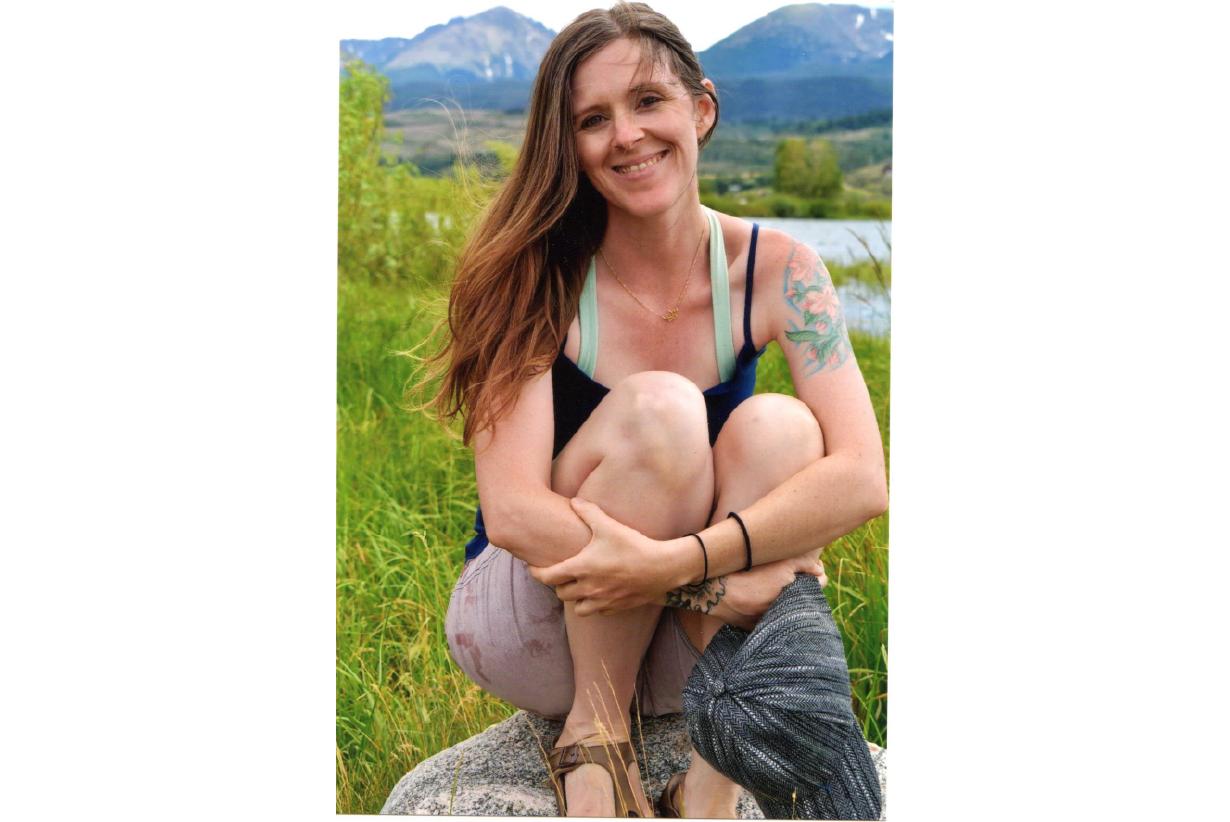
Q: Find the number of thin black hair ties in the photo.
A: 2